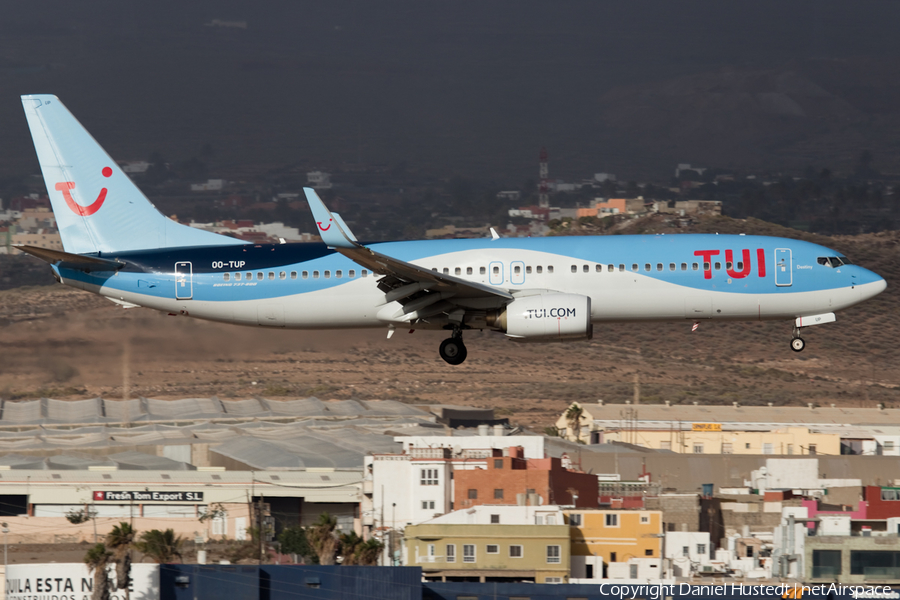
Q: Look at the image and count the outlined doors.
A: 4